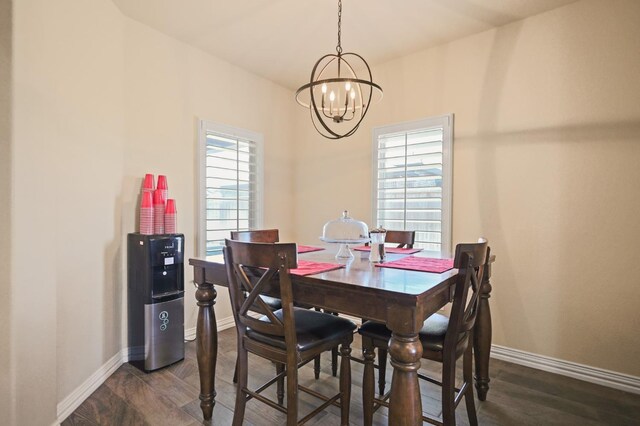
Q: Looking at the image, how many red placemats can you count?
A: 4